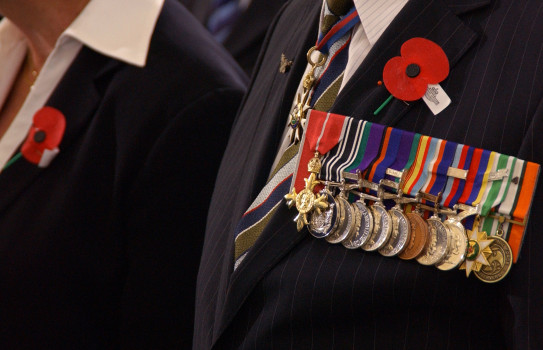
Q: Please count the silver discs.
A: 7